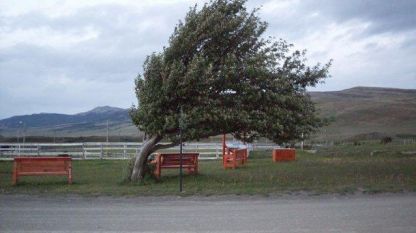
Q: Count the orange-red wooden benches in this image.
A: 4